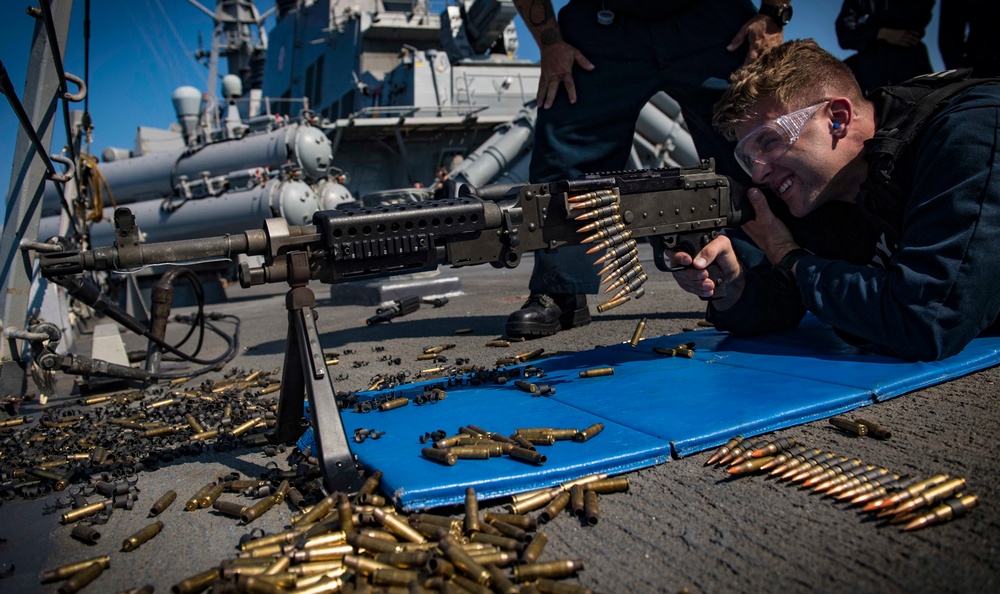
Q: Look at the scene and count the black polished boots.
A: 1